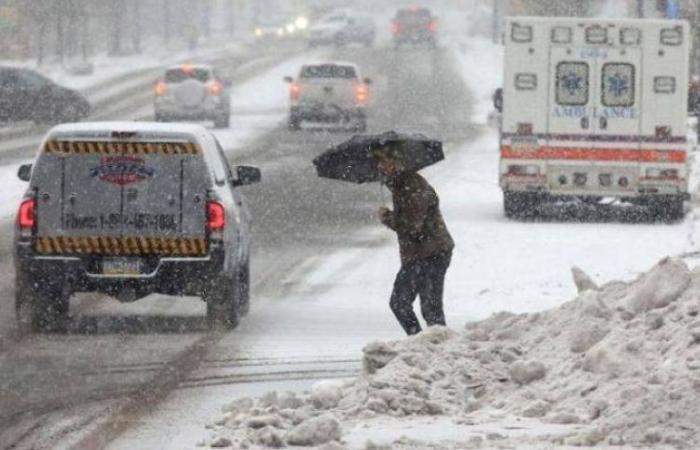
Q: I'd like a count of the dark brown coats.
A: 1